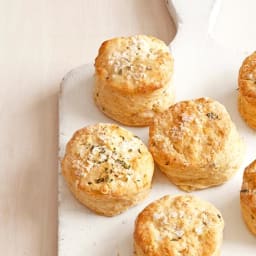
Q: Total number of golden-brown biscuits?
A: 6